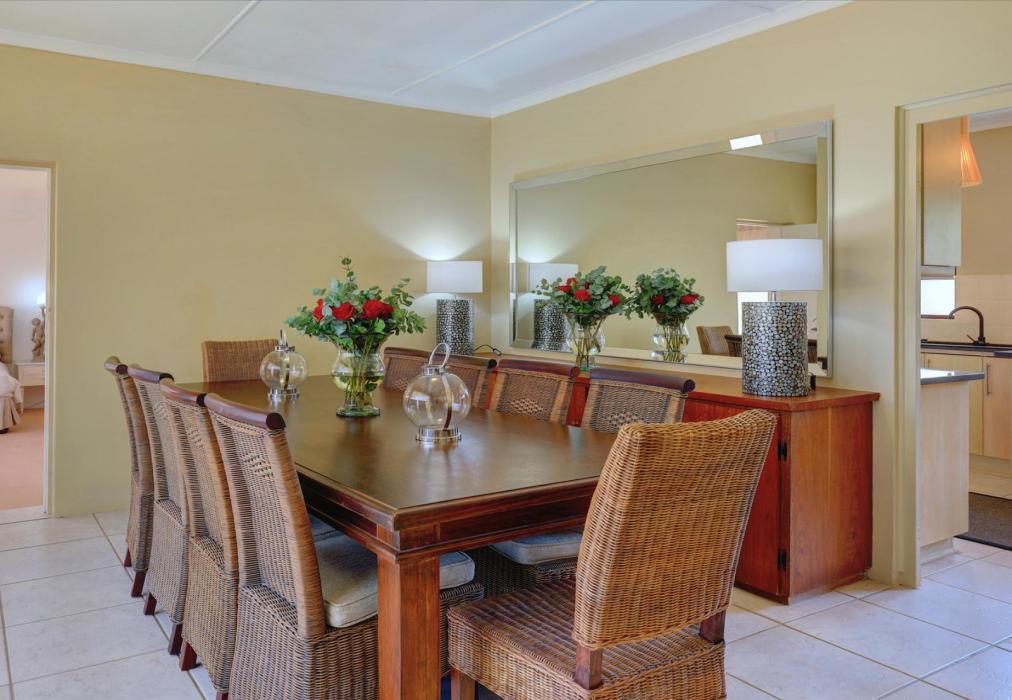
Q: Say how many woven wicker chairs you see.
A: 10